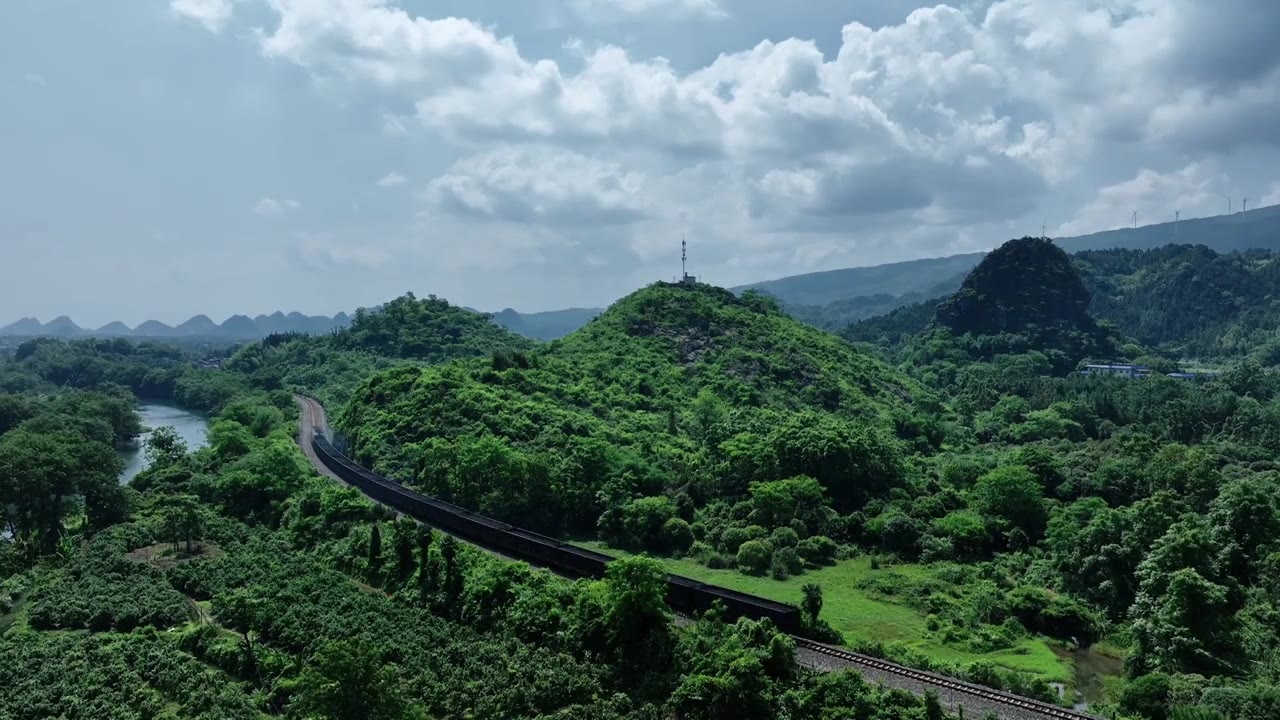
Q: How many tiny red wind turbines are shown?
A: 0